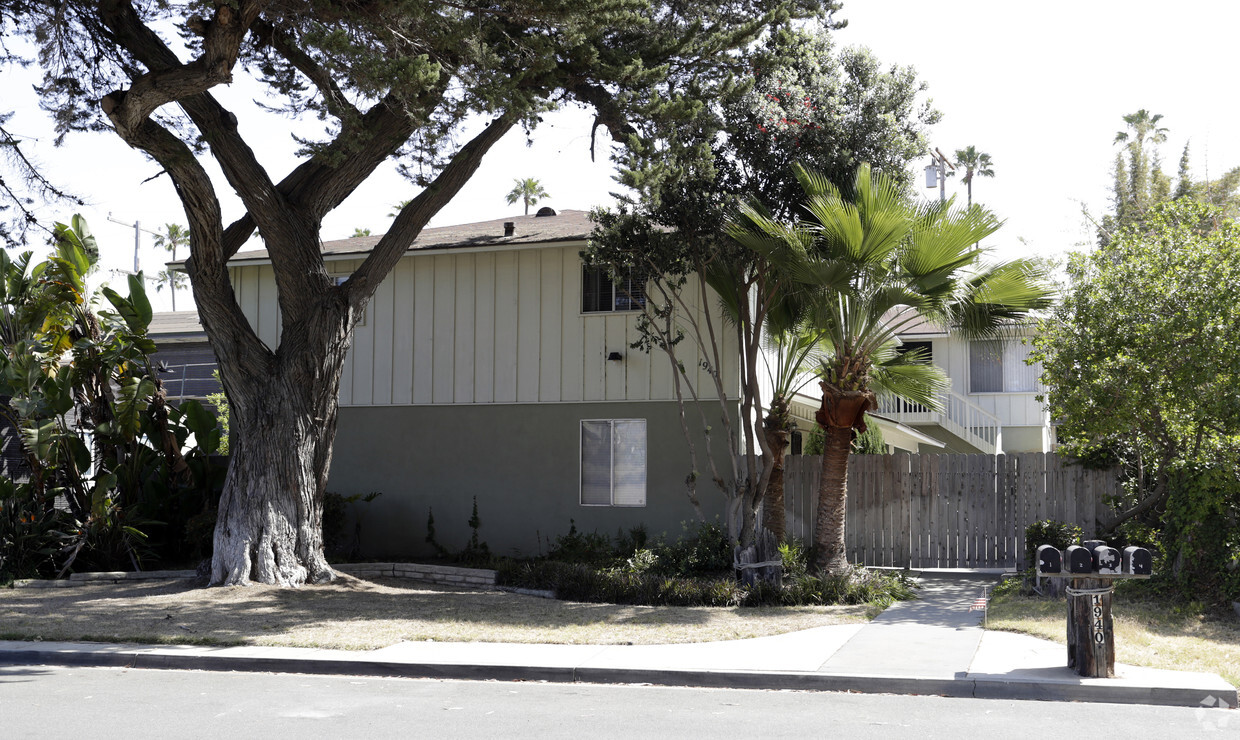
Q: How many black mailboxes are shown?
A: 4